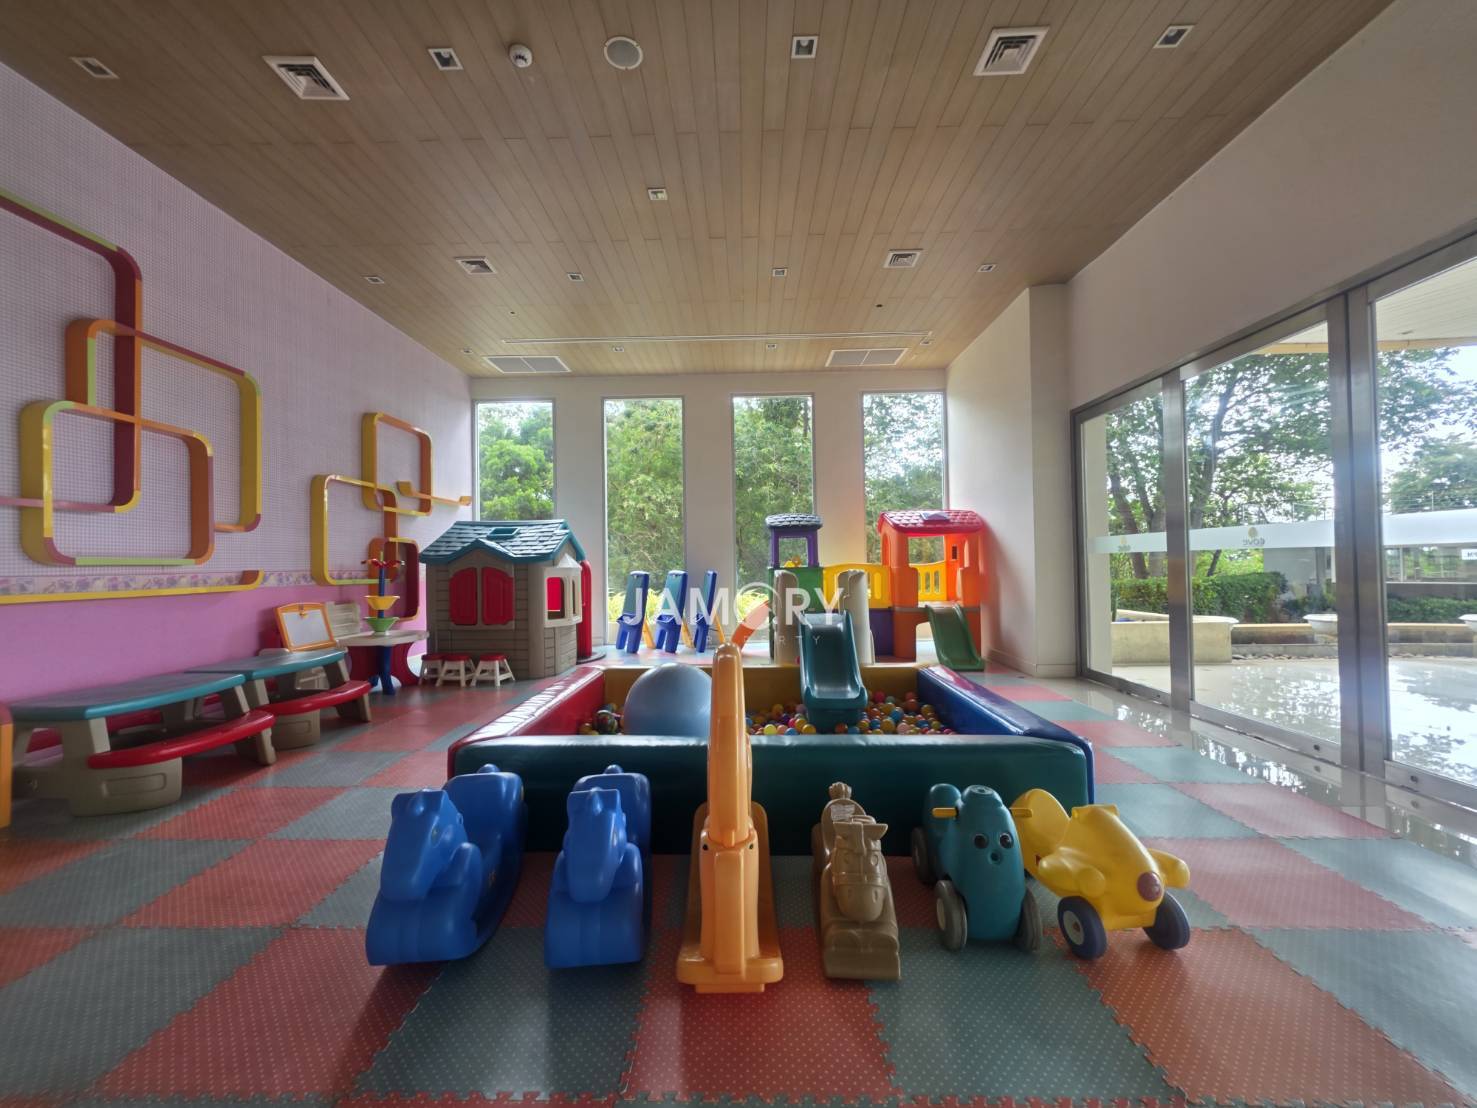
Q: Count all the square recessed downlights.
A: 13